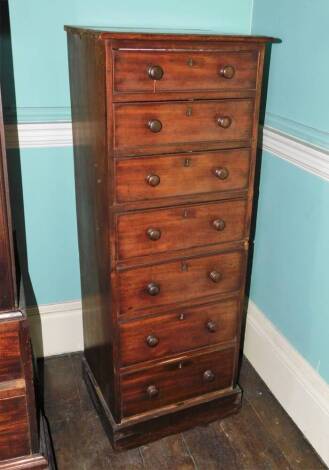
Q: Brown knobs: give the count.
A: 14